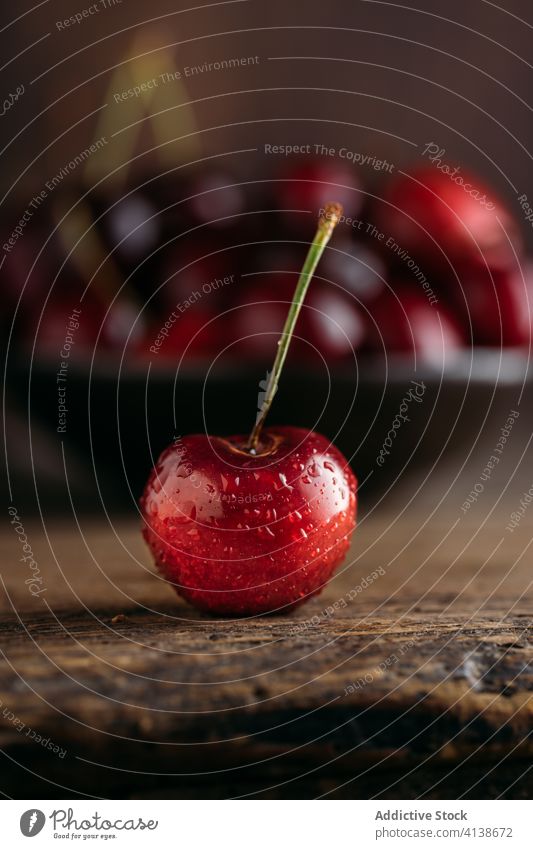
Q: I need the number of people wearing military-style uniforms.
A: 0